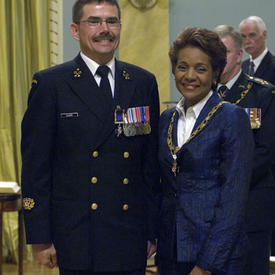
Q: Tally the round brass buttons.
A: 6